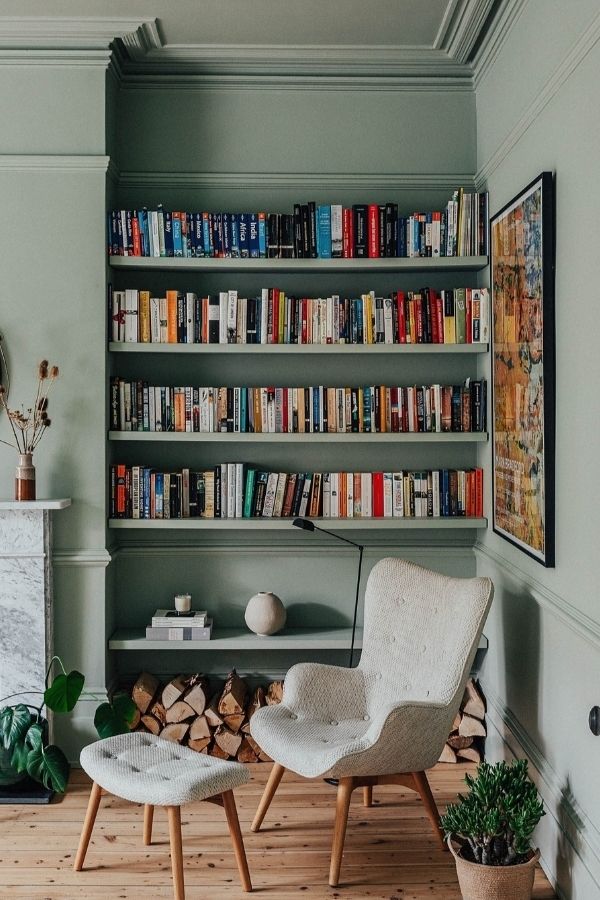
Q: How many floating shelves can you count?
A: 5